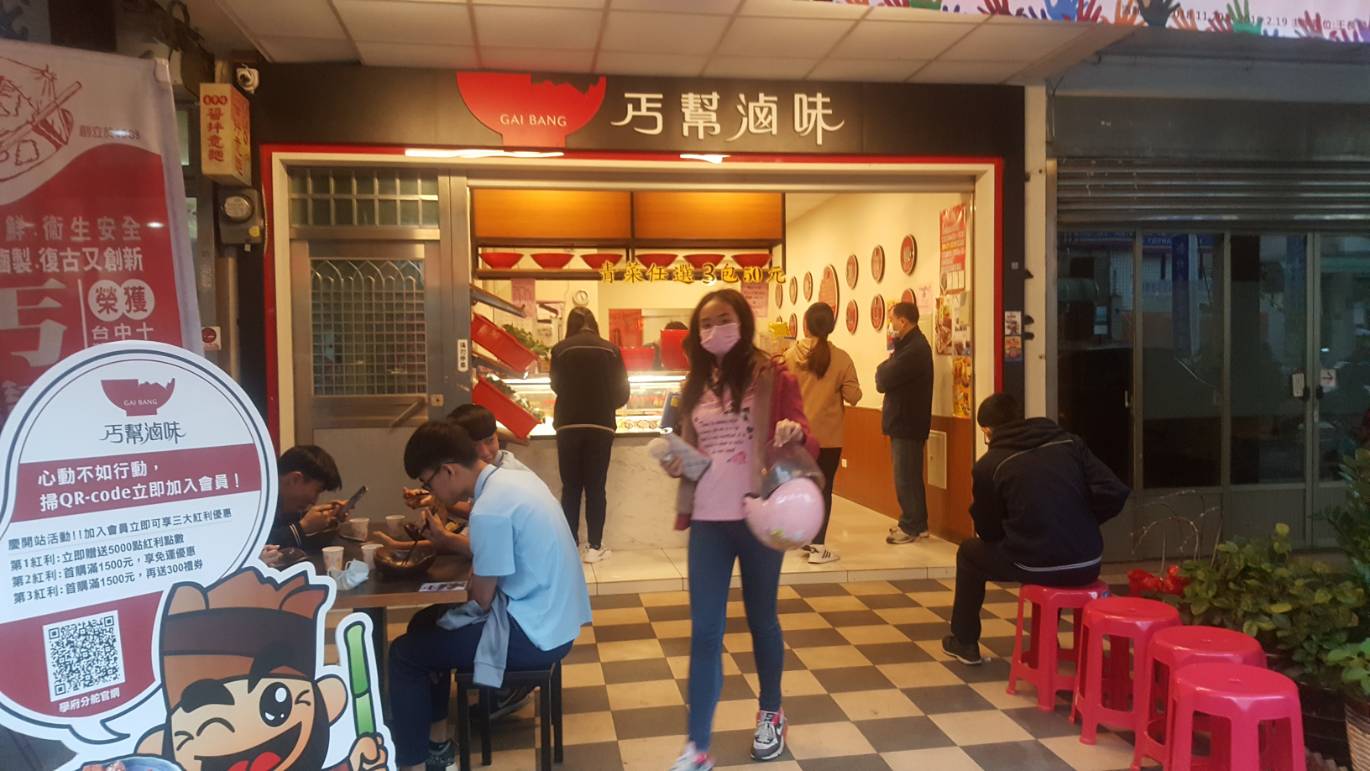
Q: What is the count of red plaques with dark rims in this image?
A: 13